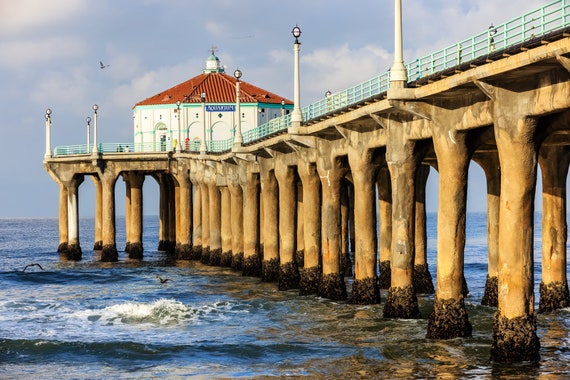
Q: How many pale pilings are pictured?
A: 1